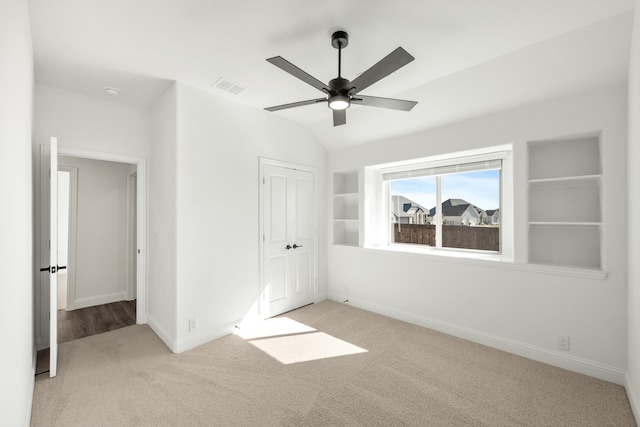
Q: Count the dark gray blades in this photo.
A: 5